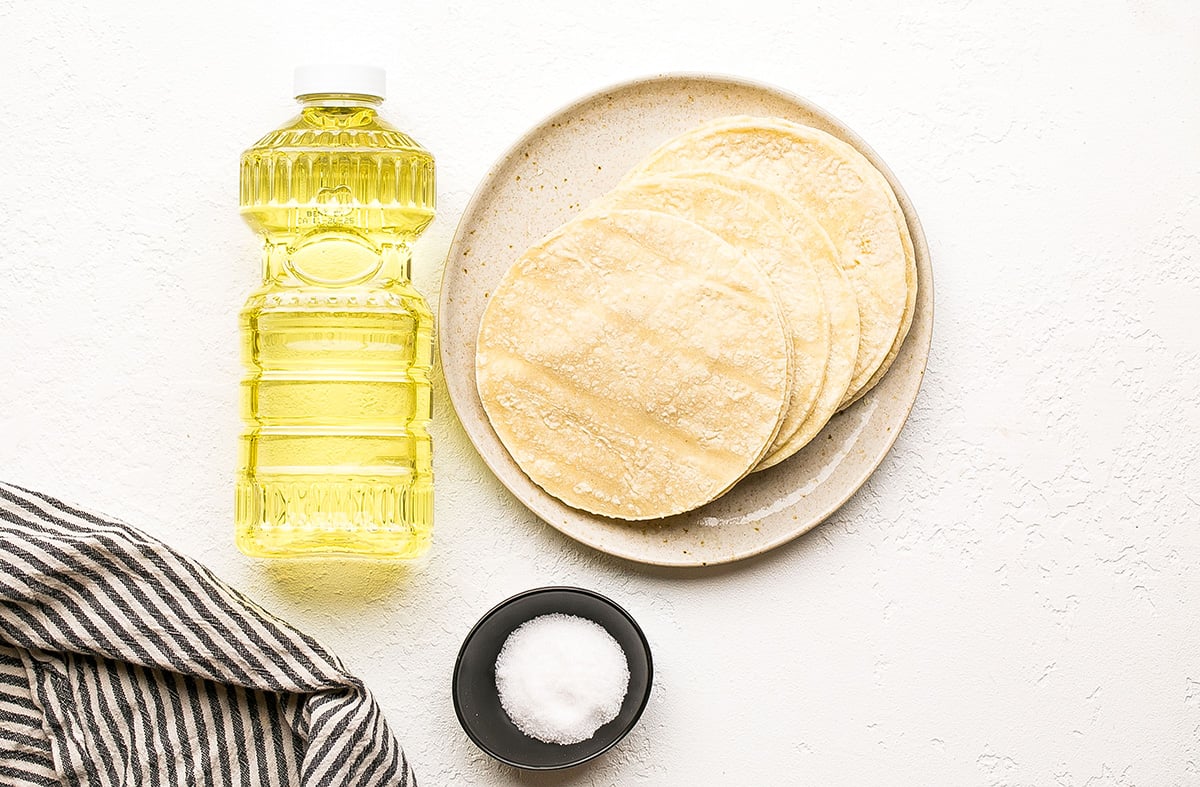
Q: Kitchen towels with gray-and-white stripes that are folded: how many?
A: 1